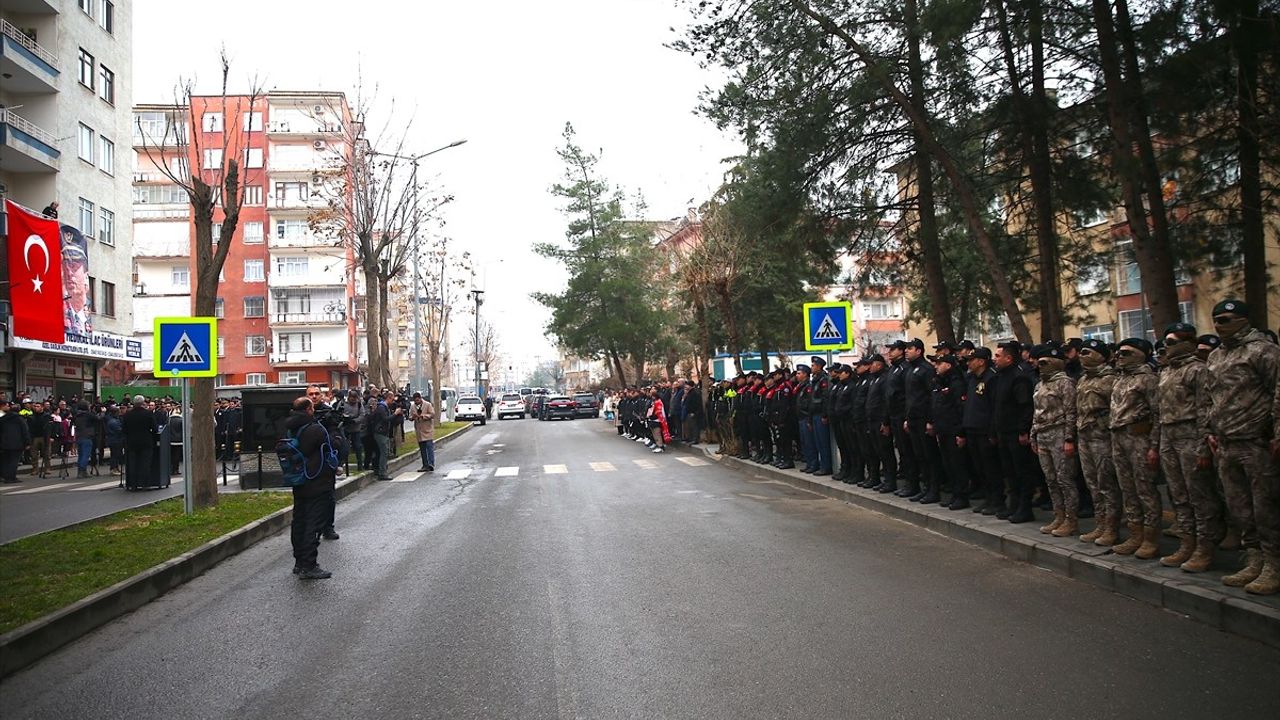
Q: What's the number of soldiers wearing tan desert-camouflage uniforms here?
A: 5